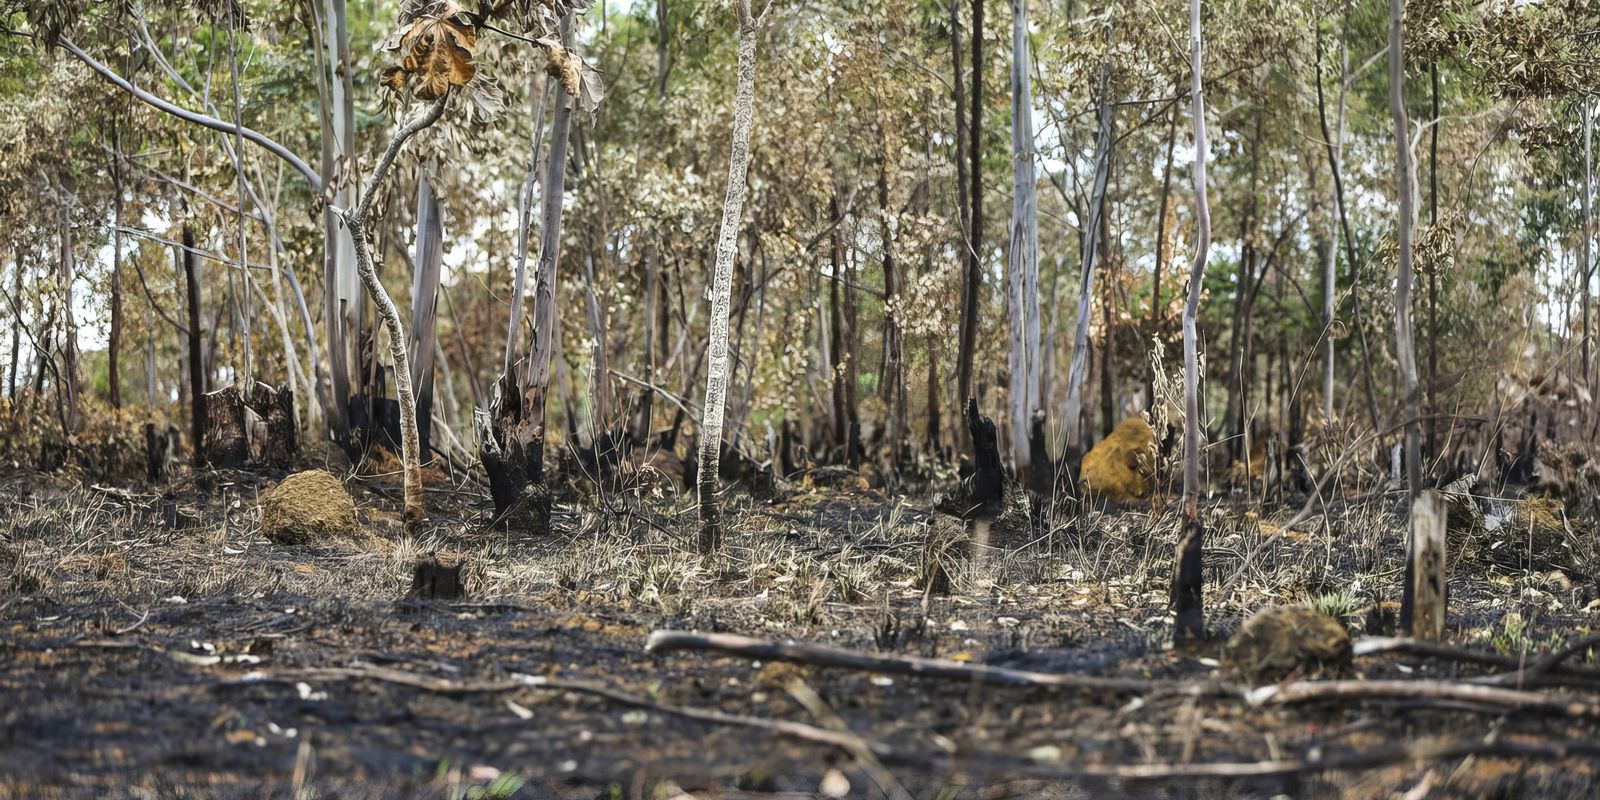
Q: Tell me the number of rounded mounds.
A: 3